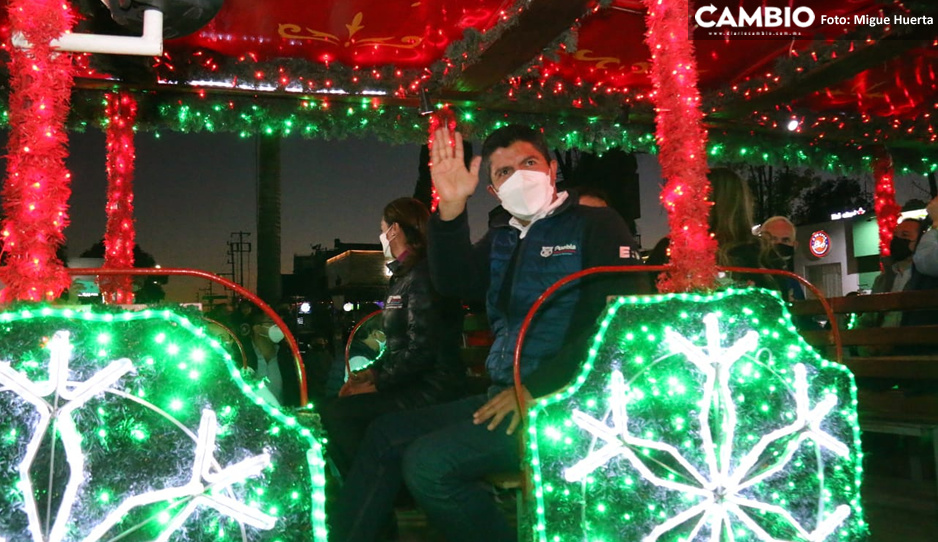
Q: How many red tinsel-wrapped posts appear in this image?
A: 5